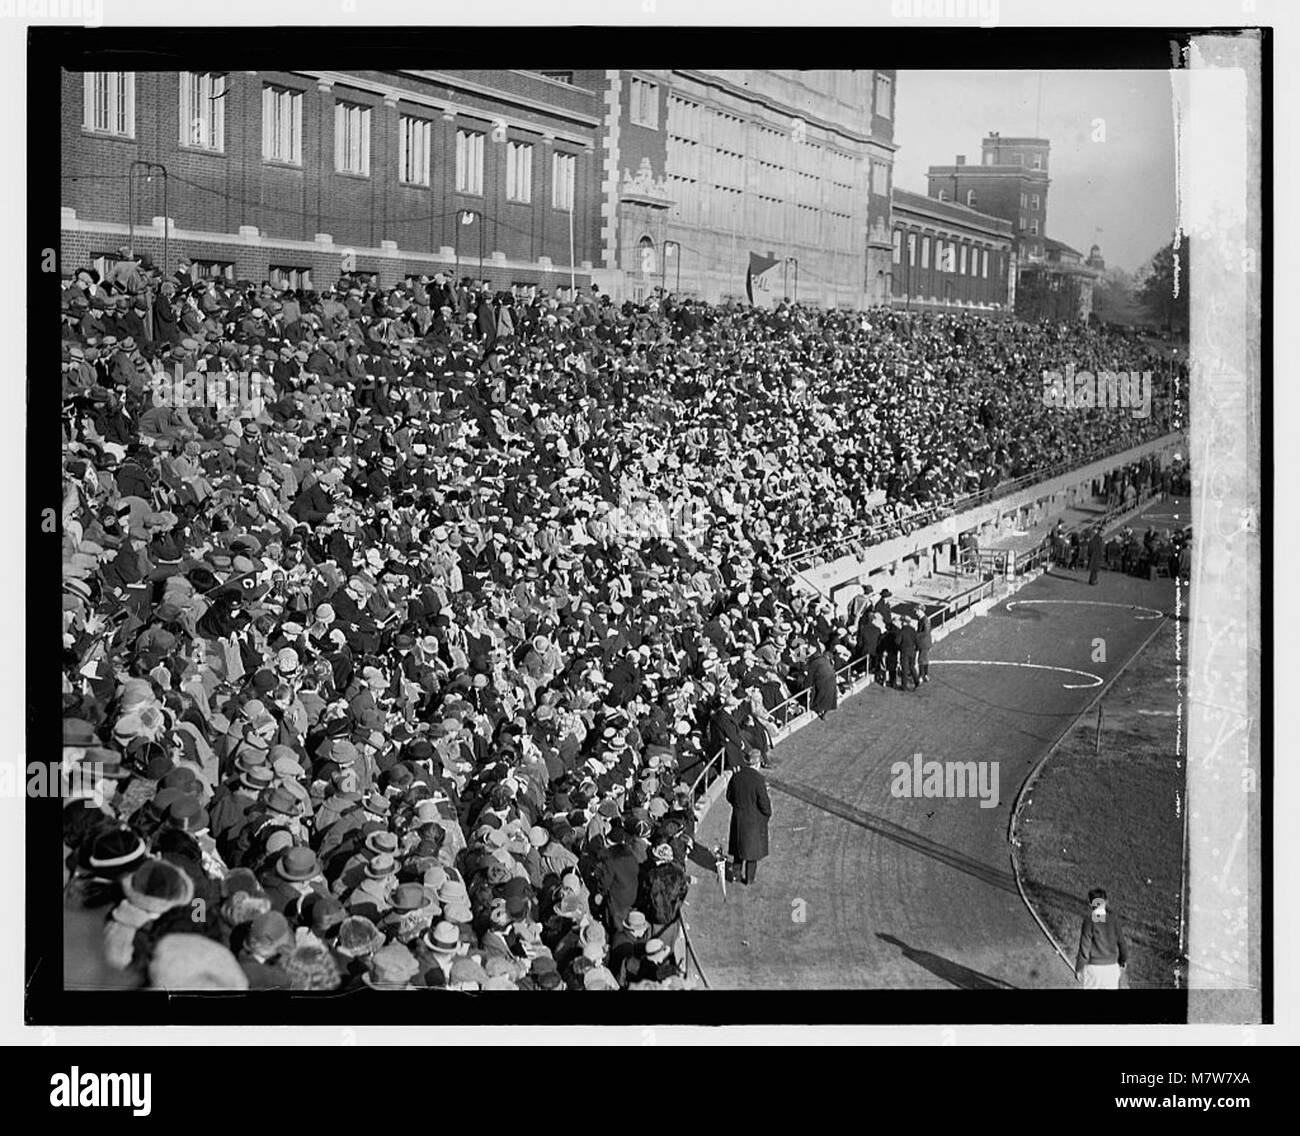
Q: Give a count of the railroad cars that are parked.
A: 0